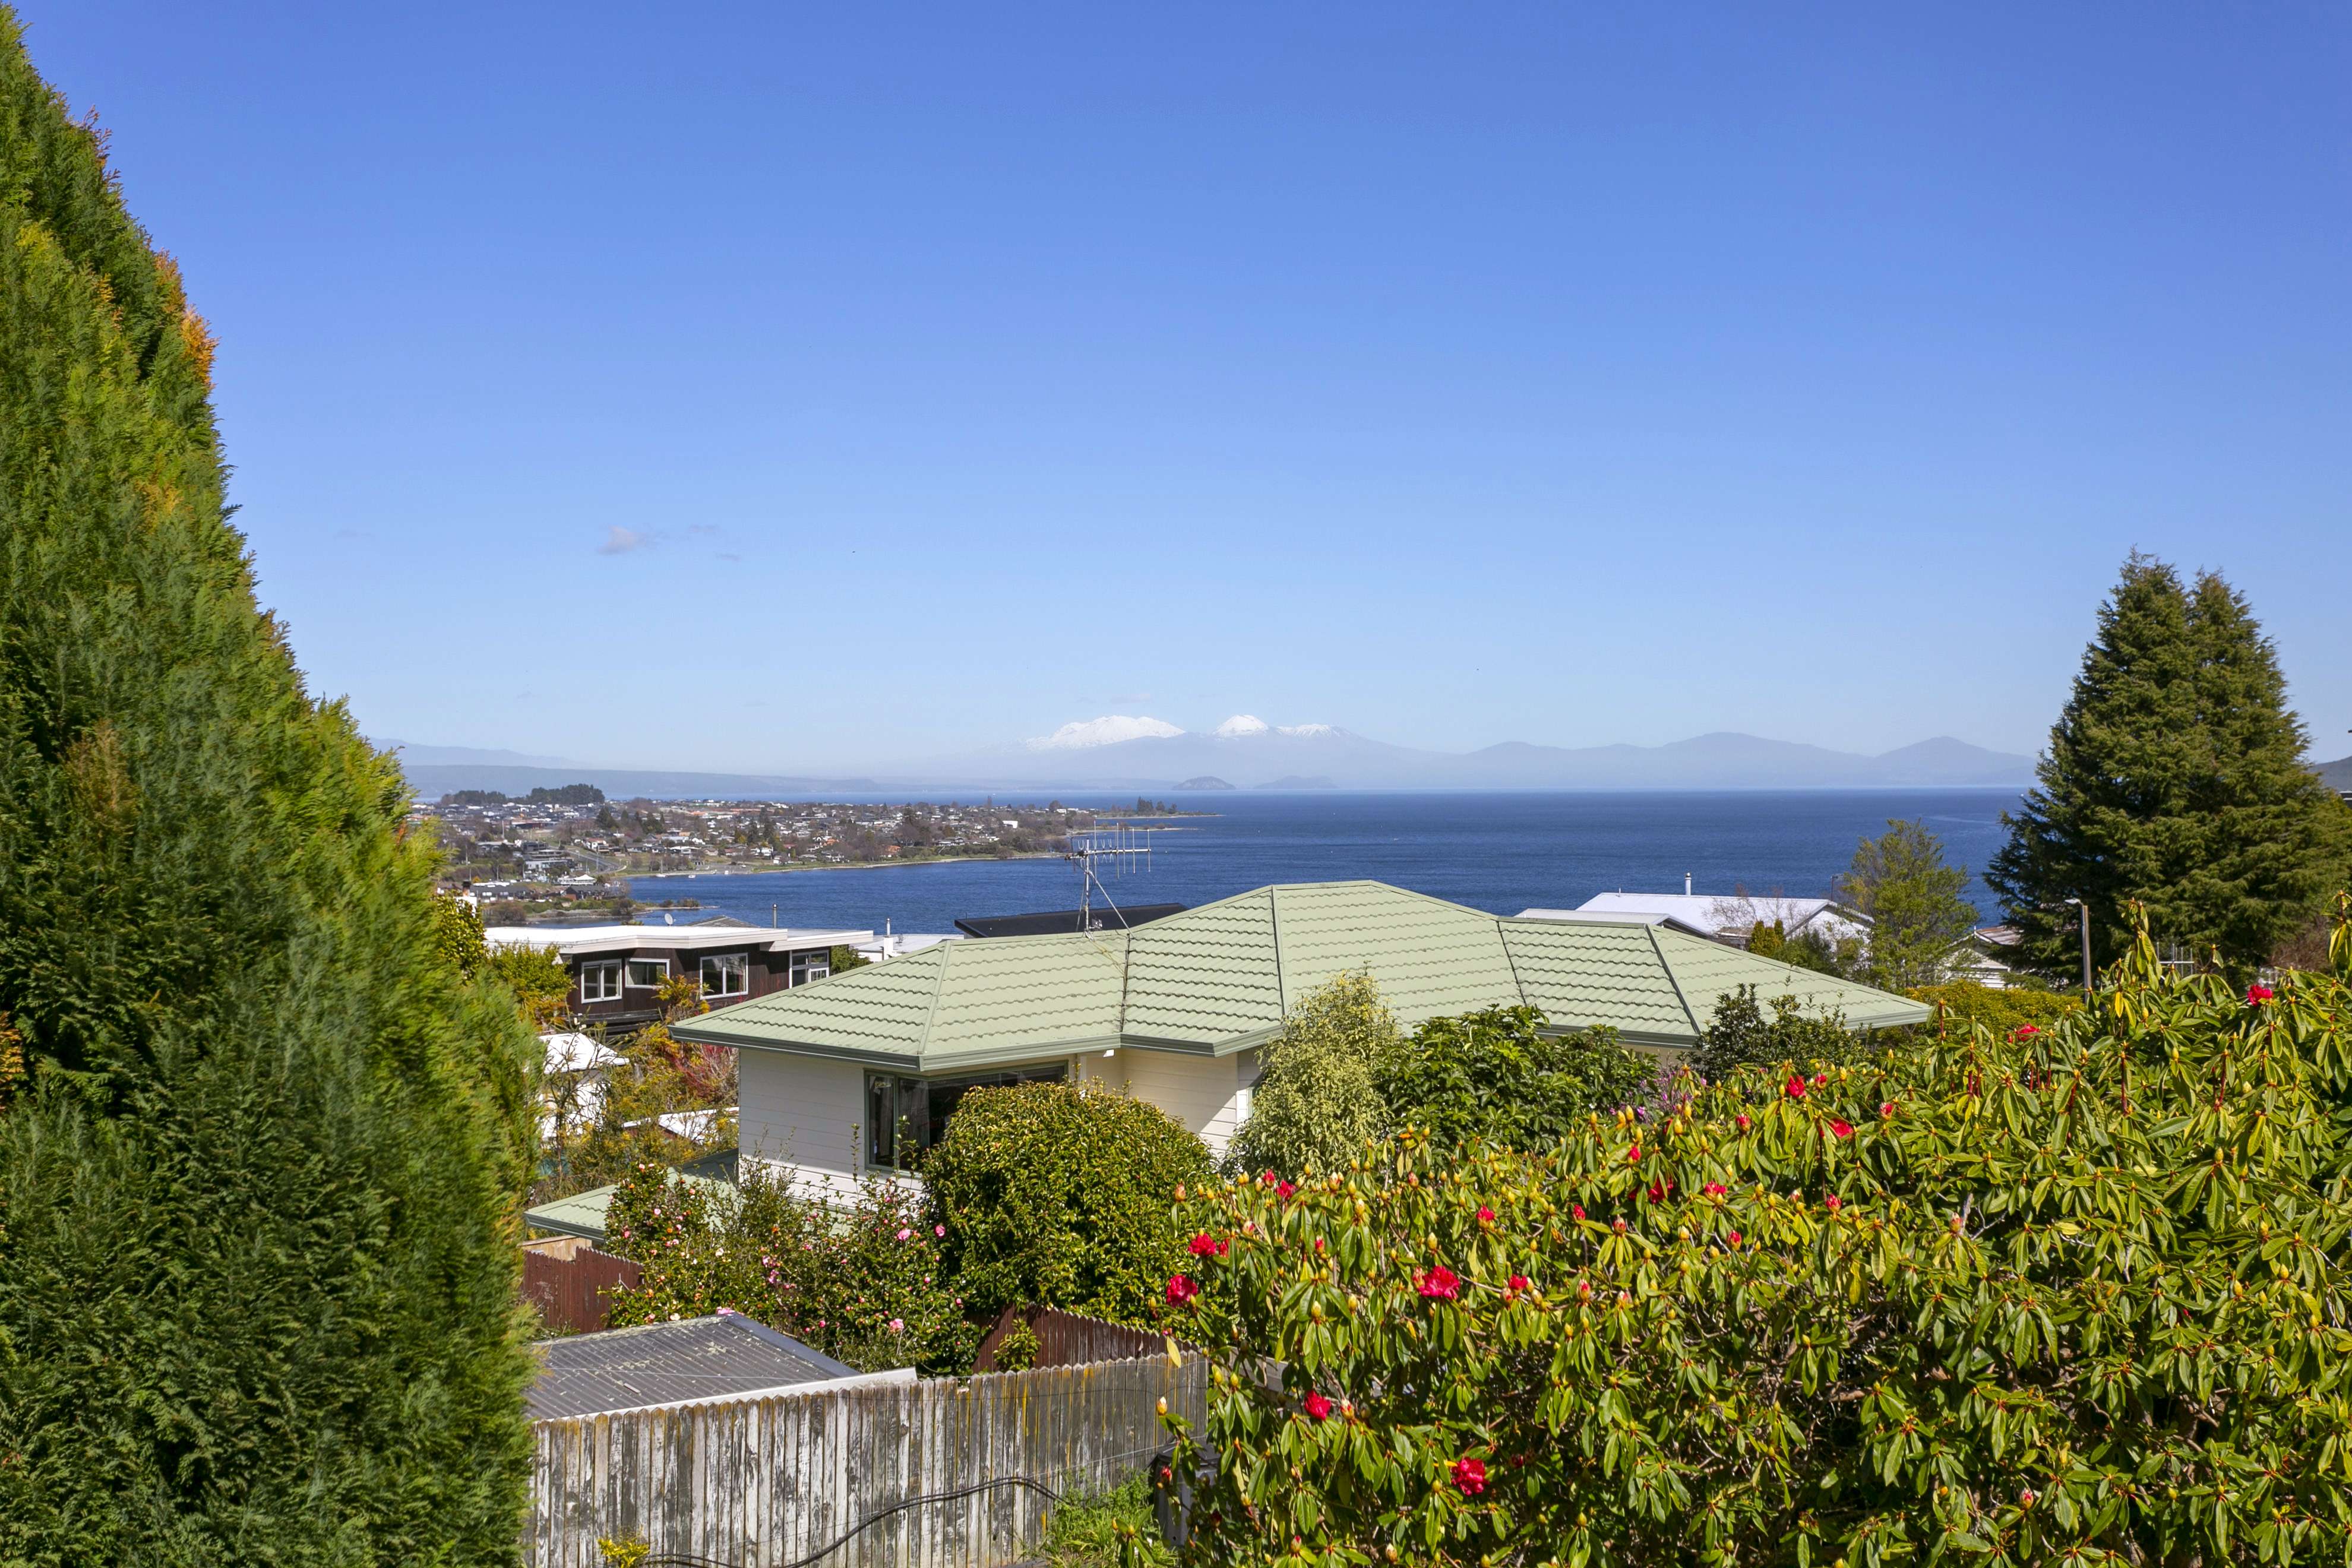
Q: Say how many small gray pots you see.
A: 0